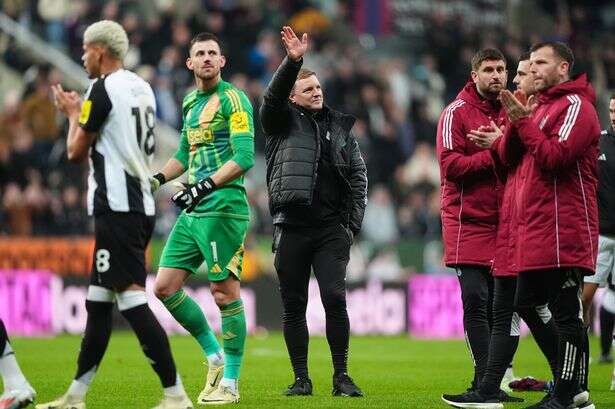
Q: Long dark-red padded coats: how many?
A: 3